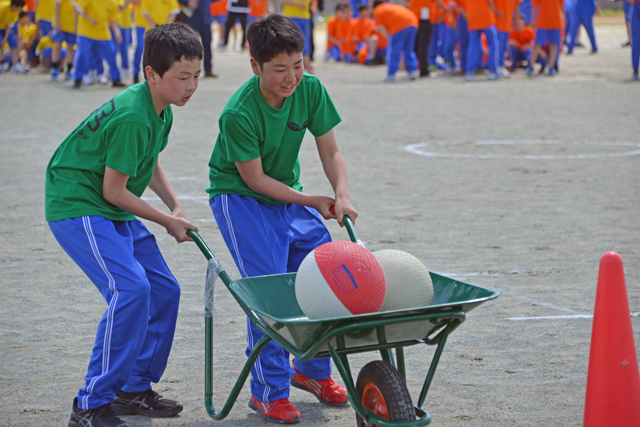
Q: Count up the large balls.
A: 2